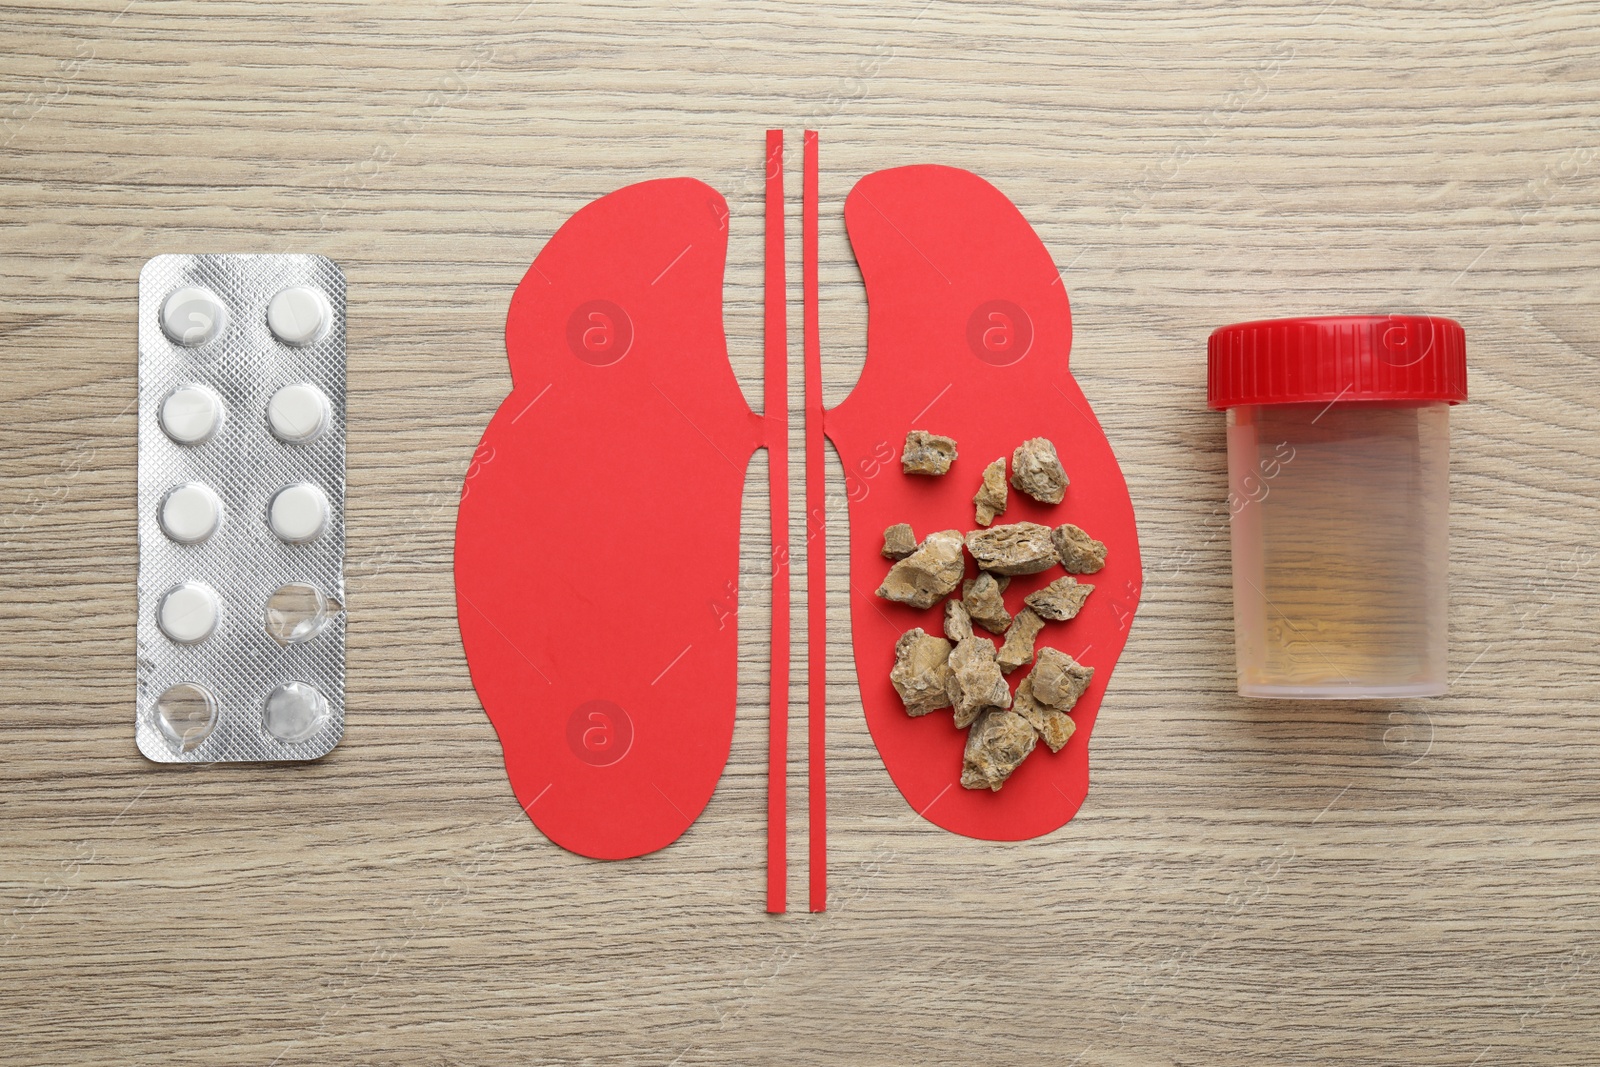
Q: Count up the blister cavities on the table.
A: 10